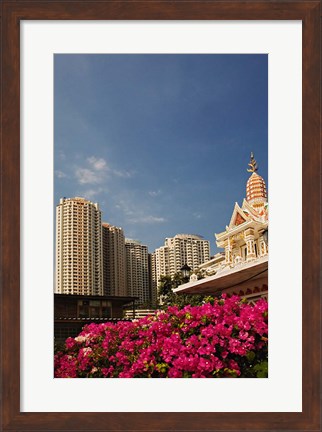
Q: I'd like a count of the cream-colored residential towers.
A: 4